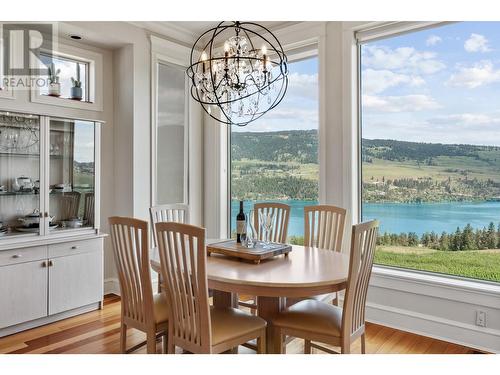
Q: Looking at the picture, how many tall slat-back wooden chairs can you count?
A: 6